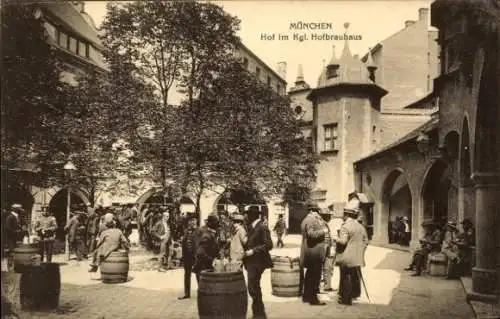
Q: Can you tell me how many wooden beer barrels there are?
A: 6